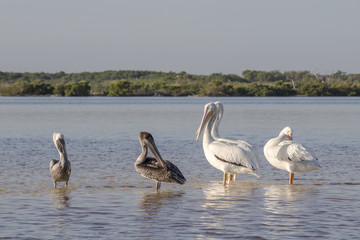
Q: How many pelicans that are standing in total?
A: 5